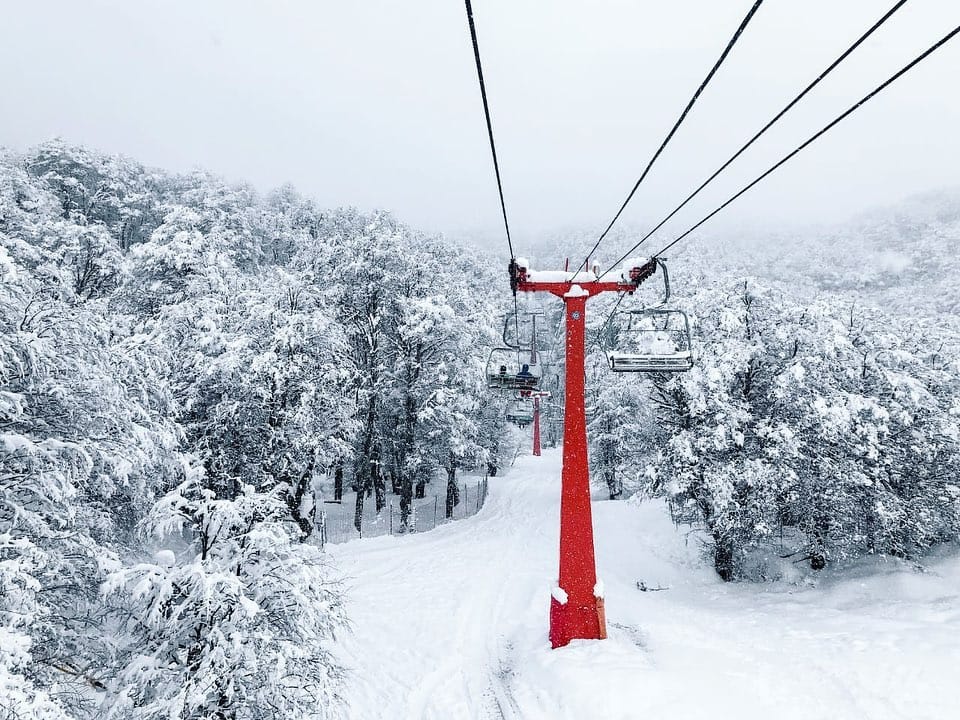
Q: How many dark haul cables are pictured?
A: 4